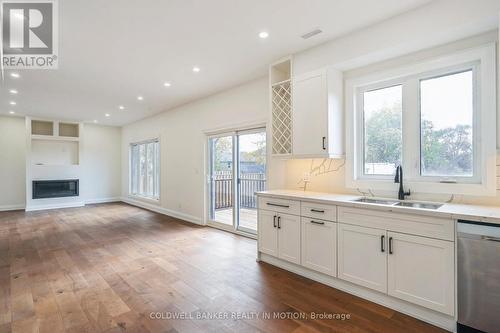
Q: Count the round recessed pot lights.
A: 11